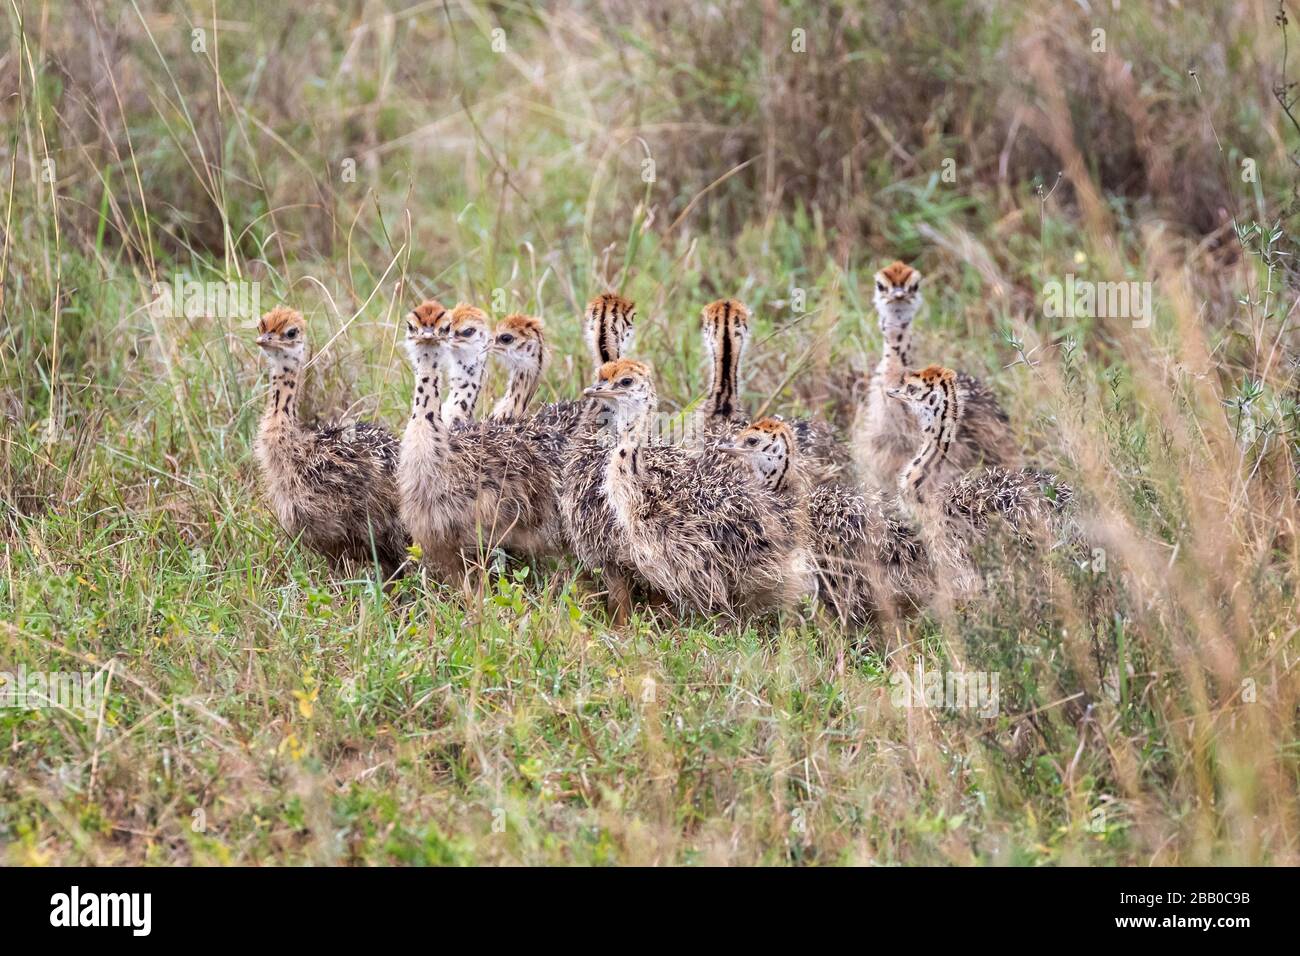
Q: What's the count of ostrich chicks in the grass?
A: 10